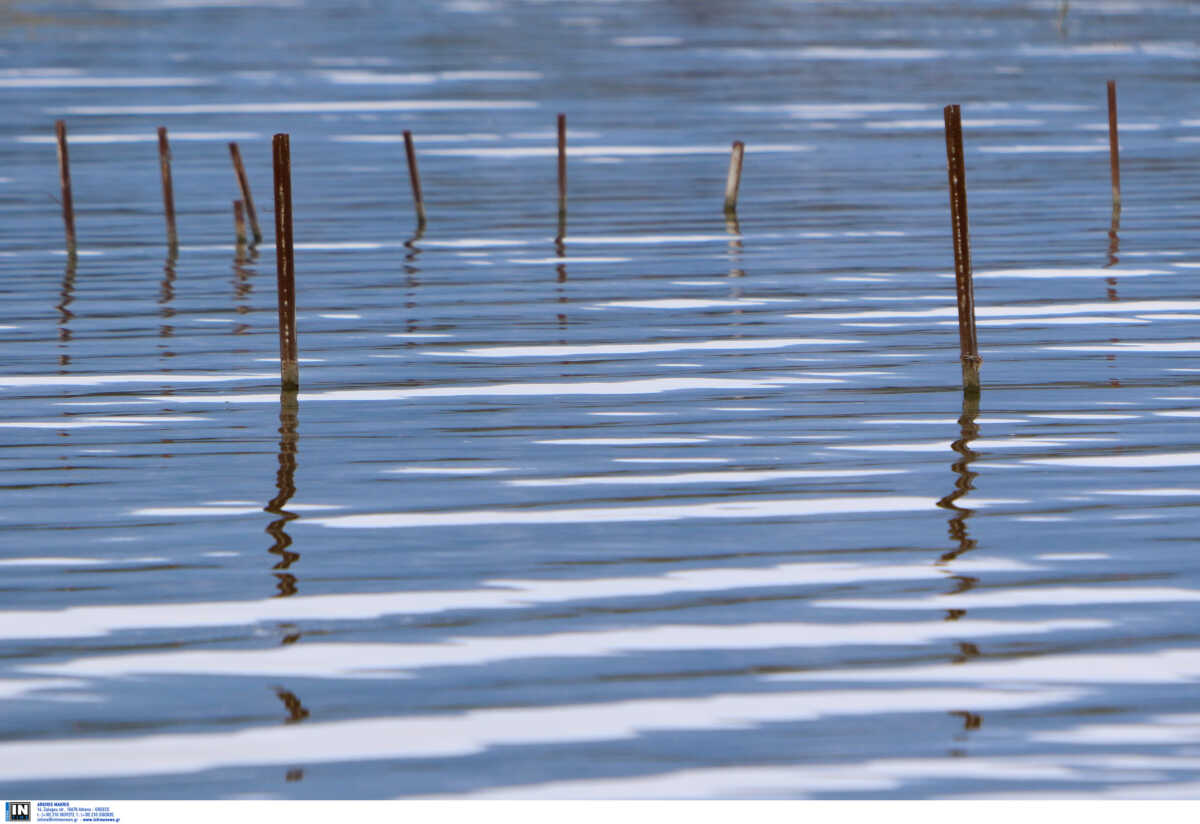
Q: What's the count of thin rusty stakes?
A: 10